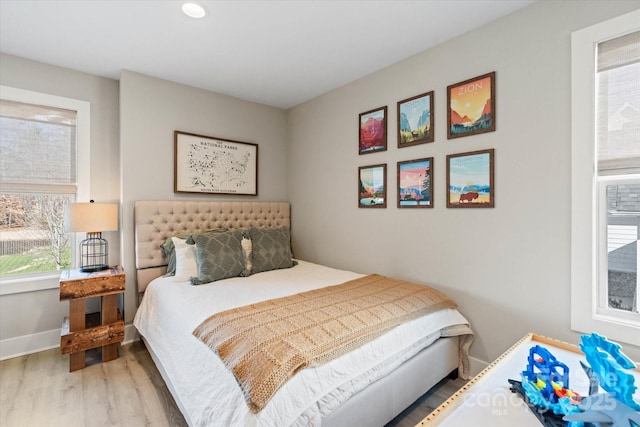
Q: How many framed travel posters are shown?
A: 6